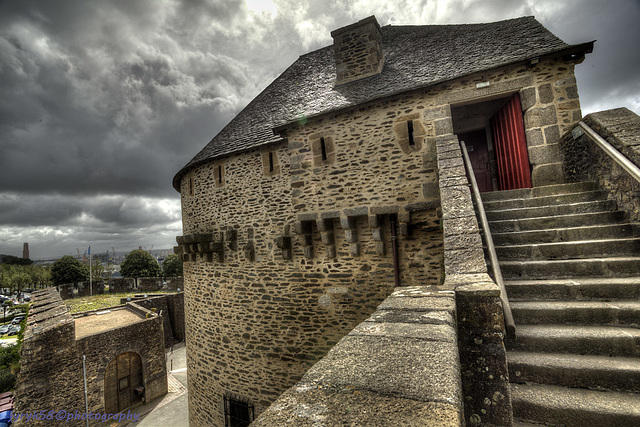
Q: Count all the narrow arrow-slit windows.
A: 5